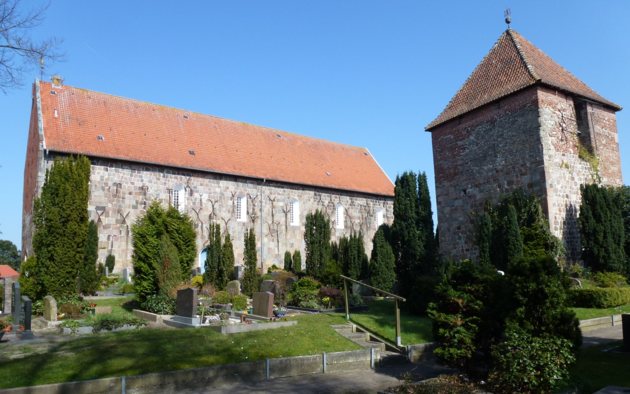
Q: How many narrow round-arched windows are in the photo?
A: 5